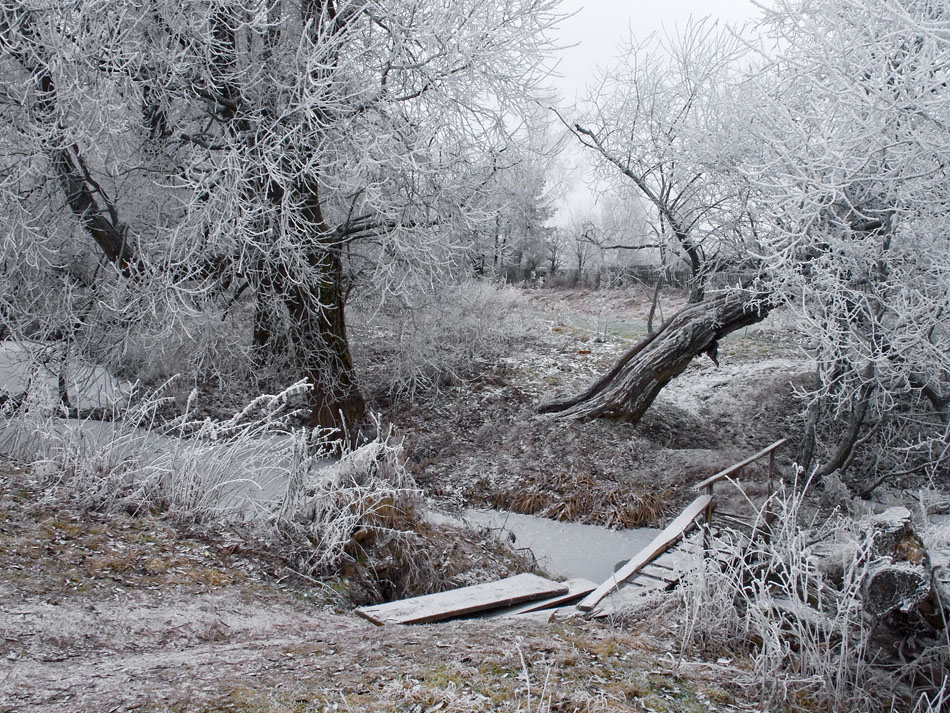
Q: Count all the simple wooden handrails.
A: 1